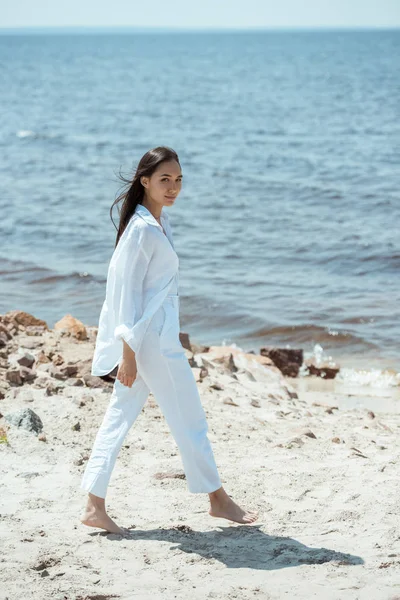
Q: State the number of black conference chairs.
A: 0